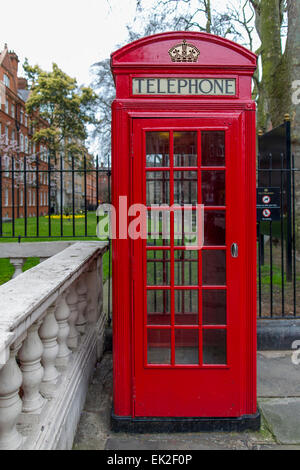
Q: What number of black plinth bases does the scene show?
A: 1